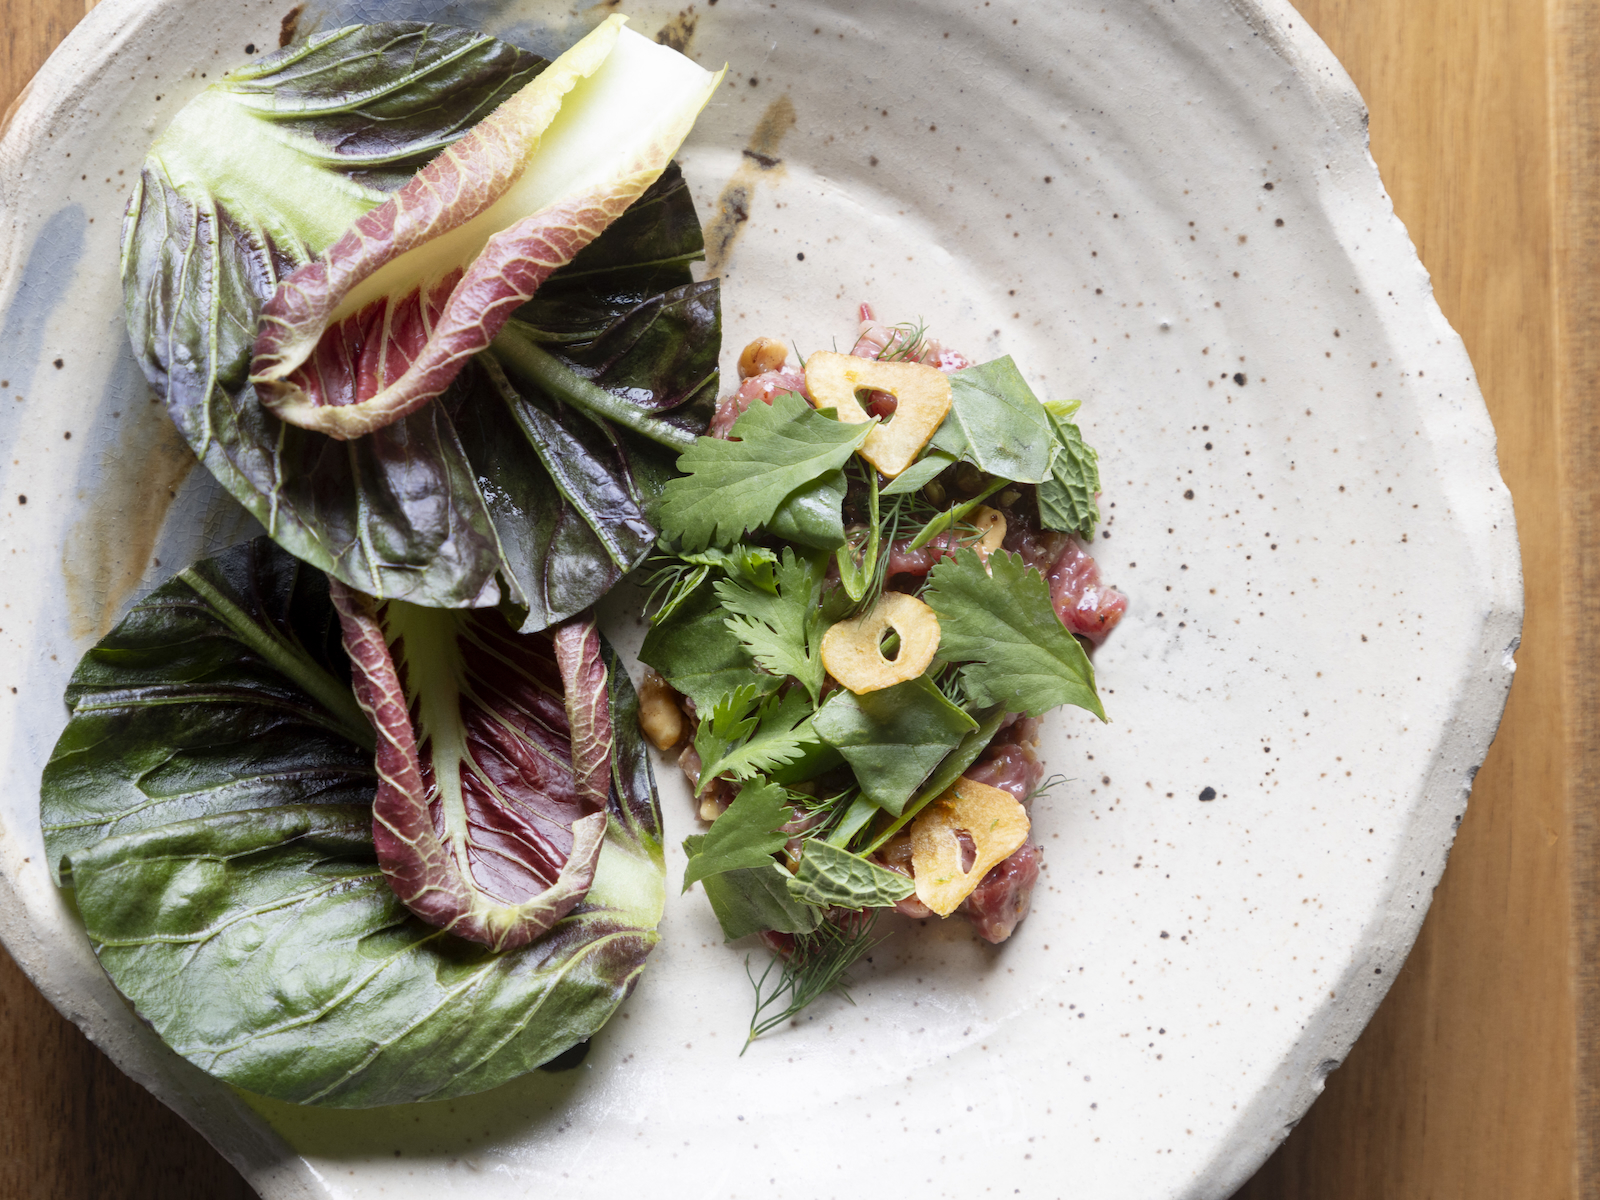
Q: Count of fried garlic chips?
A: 3